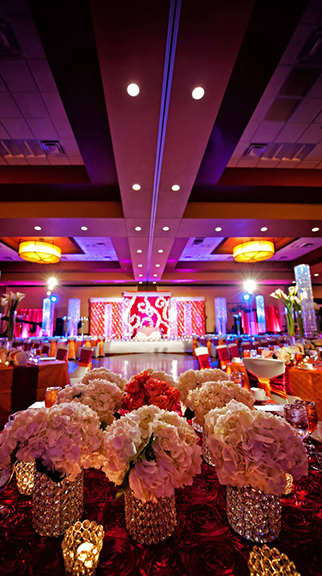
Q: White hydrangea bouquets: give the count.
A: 8